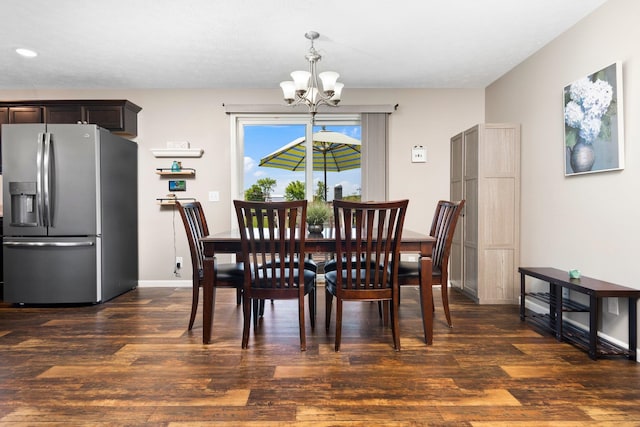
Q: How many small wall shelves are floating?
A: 3